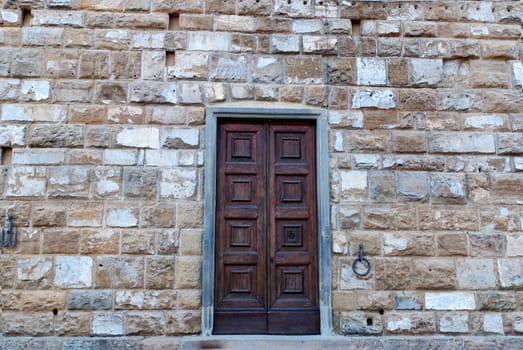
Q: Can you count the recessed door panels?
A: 8